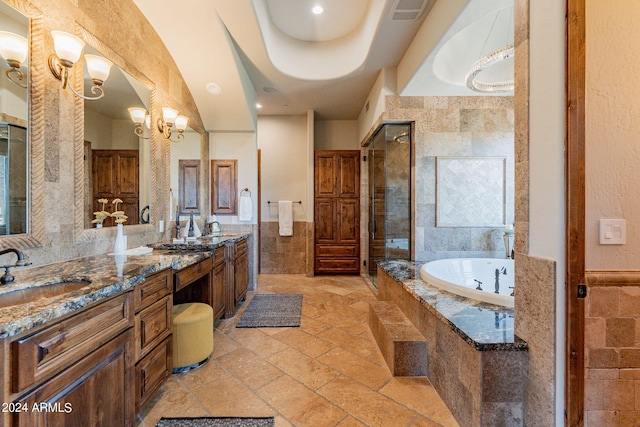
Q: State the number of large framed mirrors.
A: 3